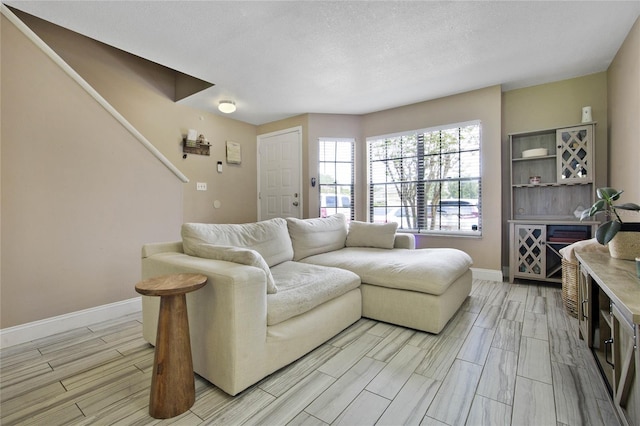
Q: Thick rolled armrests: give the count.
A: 2